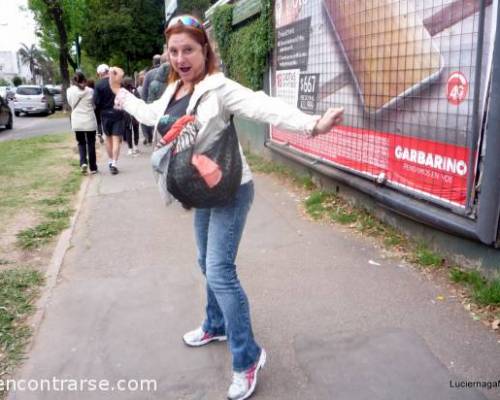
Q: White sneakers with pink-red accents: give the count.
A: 2